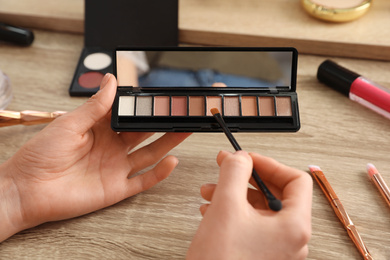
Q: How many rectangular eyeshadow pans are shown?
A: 10